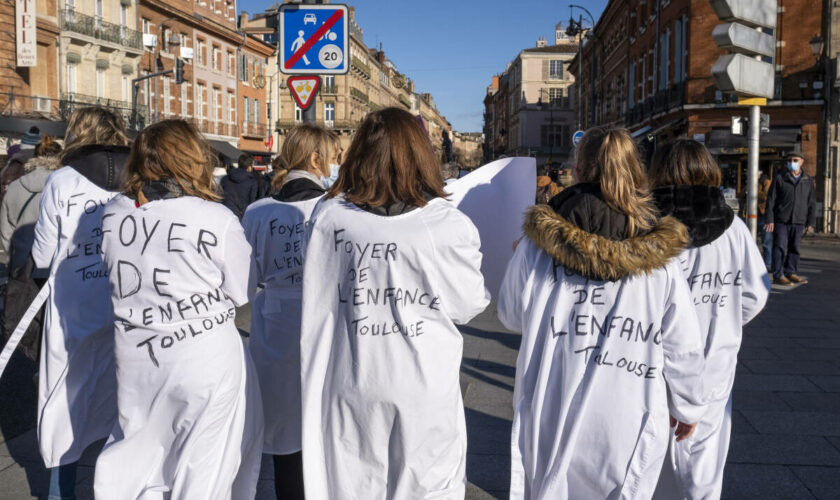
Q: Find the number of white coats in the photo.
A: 6